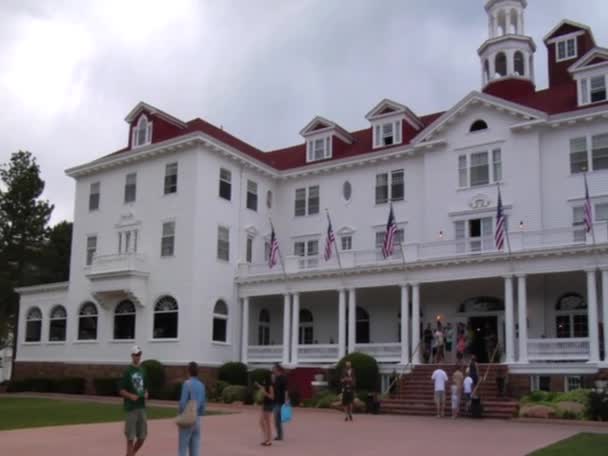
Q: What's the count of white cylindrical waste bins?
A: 0